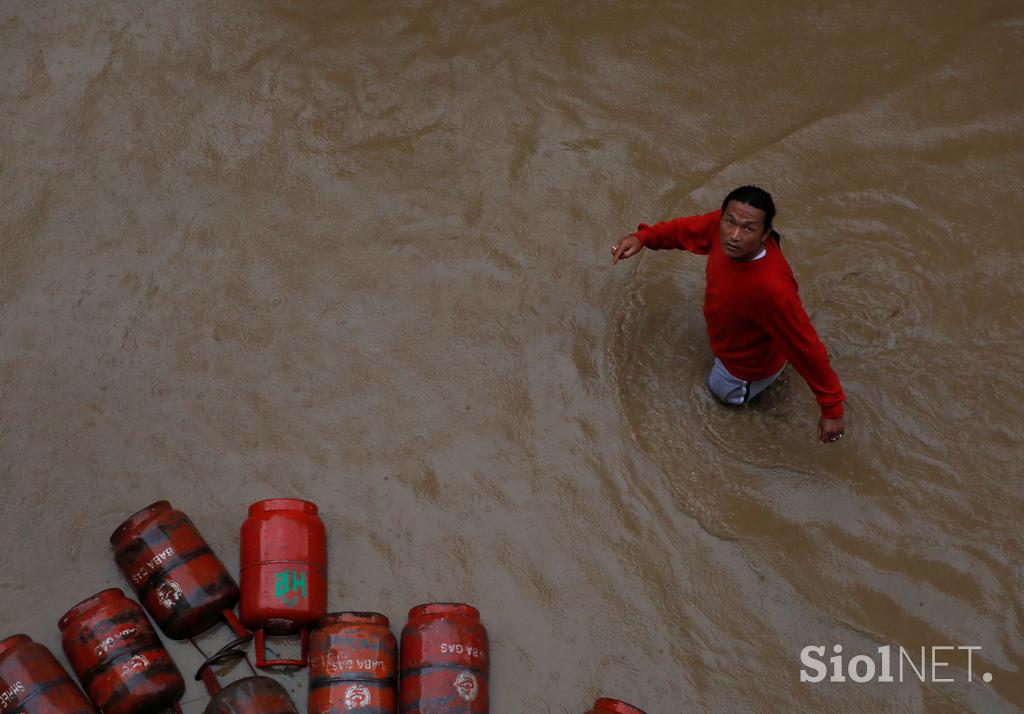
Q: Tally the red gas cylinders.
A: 8